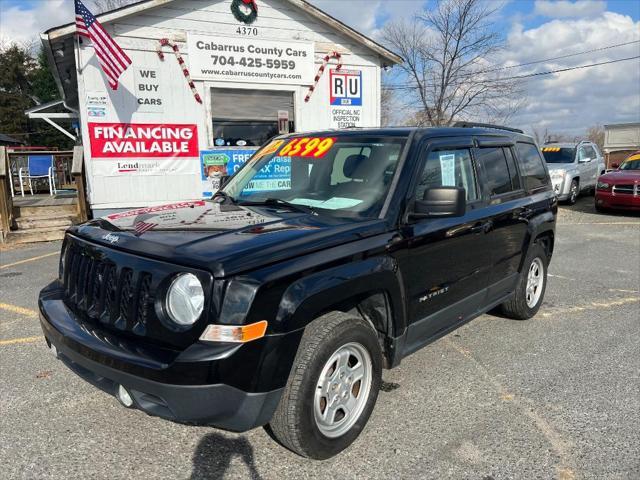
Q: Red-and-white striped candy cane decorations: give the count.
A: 2